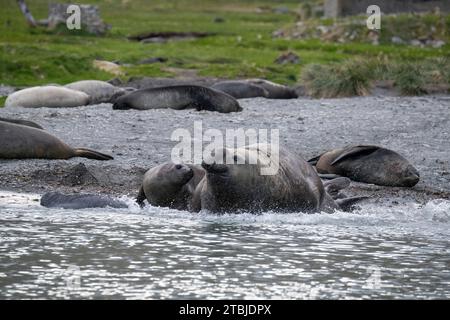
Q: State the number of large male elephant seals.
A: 1